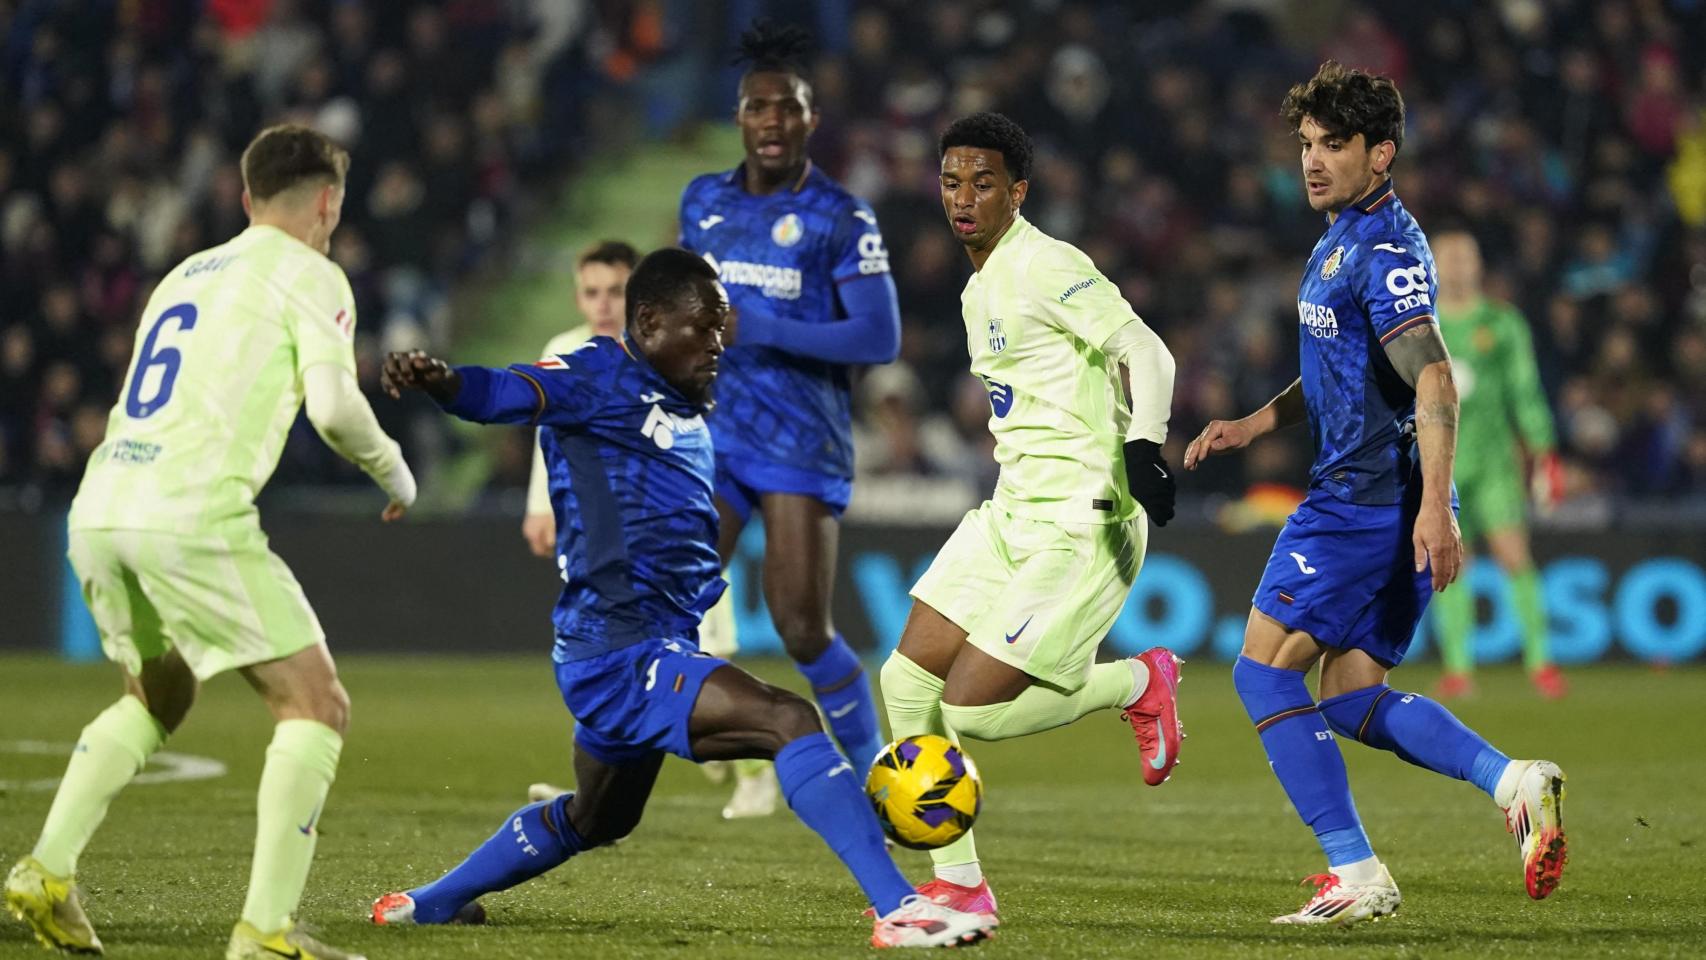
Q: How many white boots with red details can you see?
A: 4